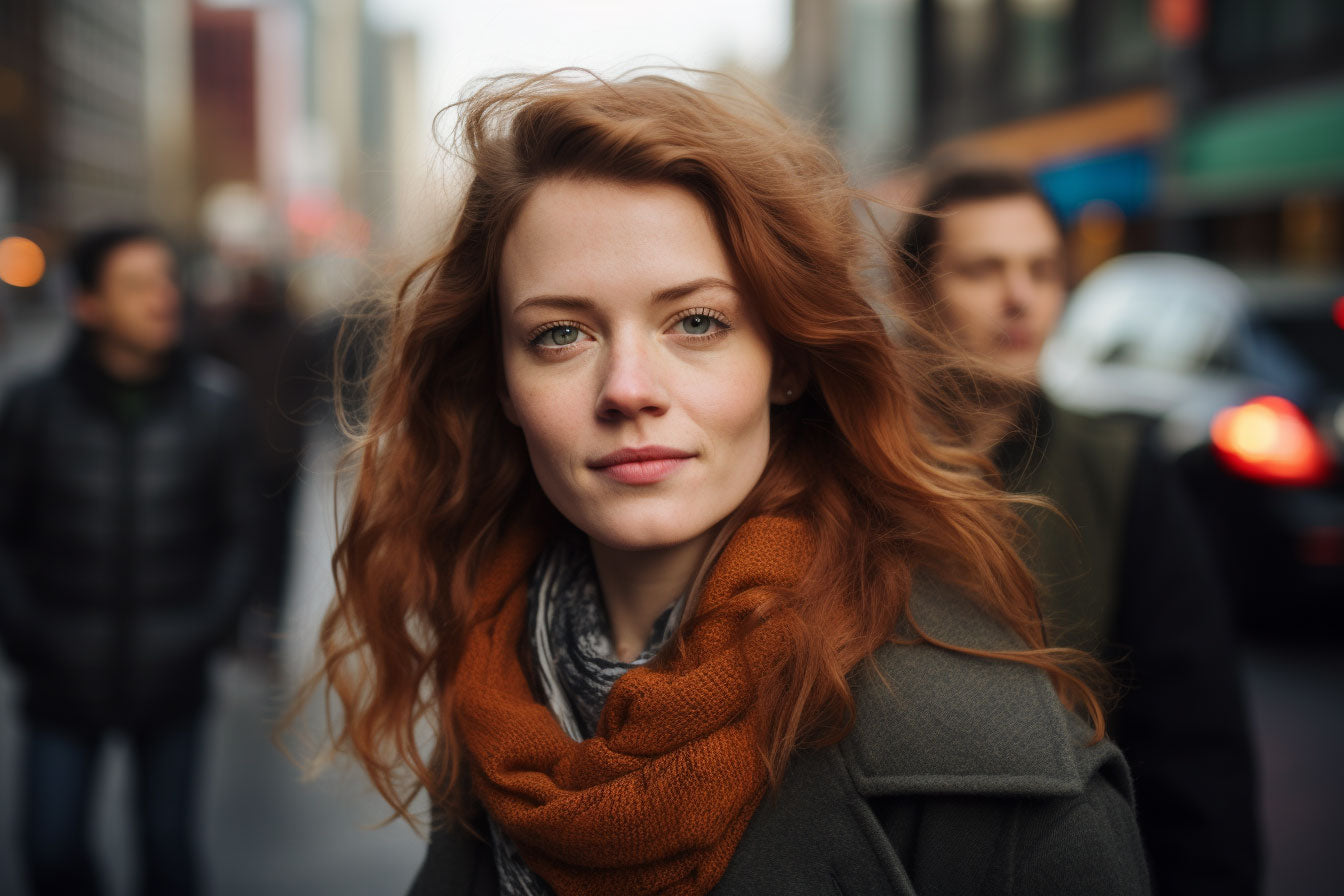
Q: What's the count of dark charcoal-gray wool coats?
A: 1